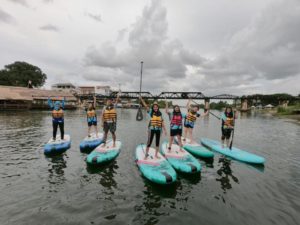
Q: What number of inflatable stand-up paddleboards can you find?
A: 7